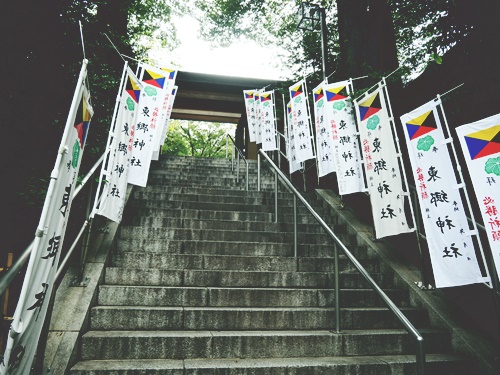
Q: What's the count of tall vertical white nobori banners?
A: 15